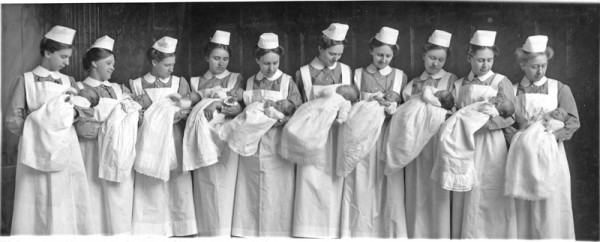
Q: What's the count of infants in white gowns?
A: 10